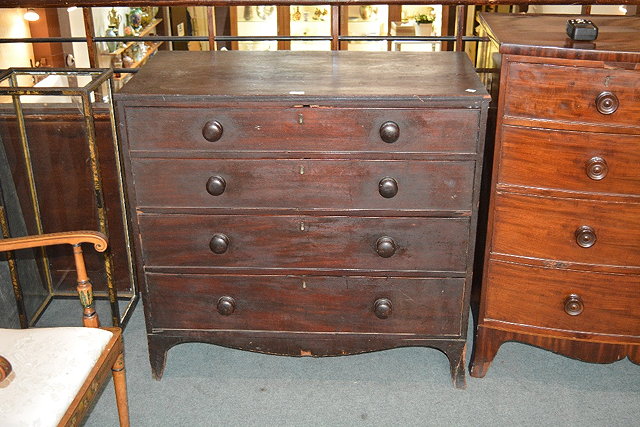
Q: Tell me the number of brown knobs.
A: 12